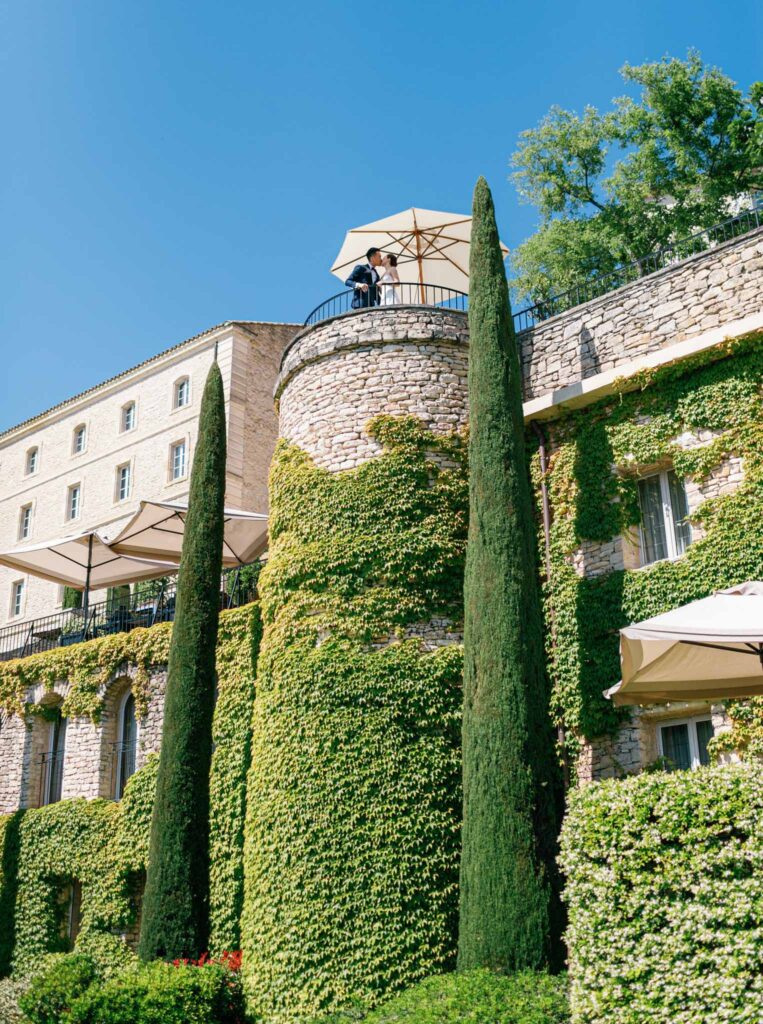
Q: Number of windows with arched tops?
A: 6